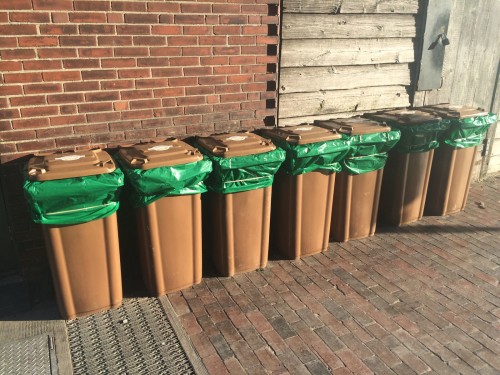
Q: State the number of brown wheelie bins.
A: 7